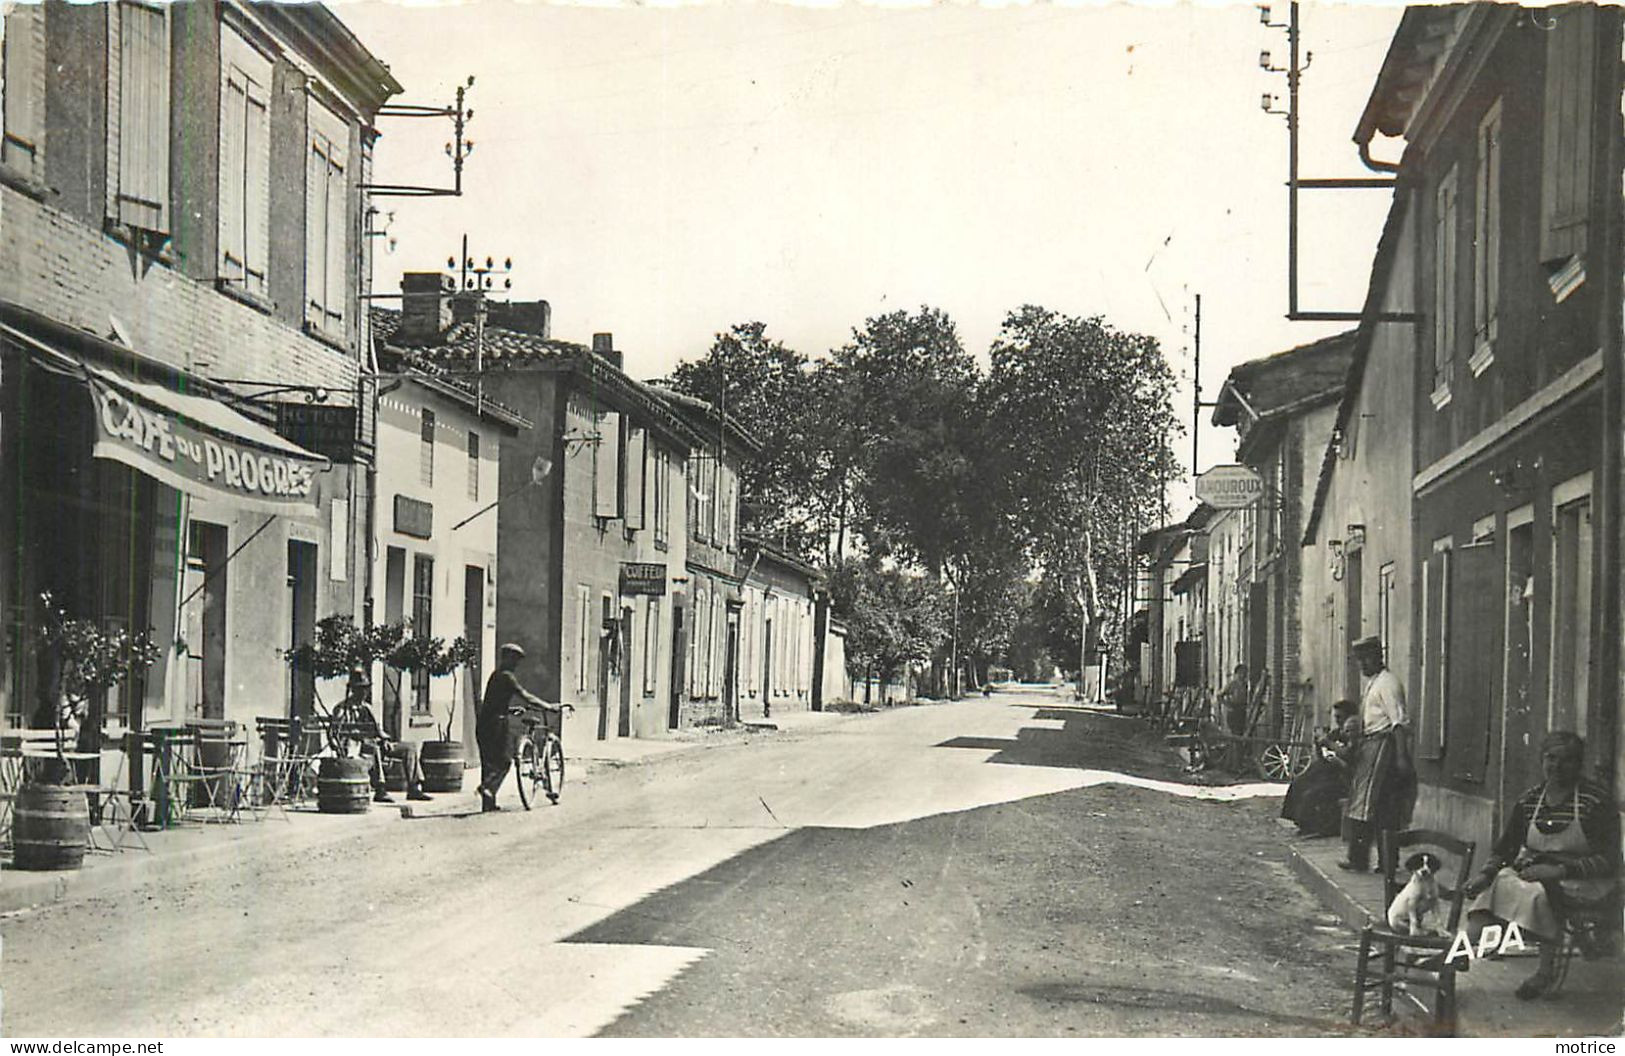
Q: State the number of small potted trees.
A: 4